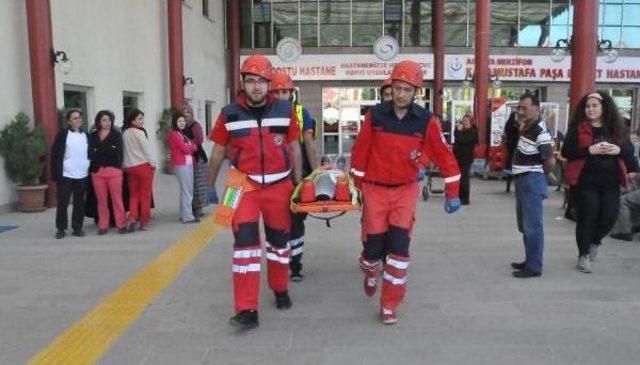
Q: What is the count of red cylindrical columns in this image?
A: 6